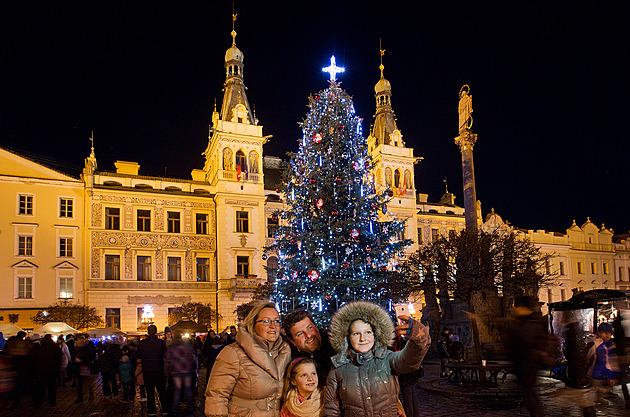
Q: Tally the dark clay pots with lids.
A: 0